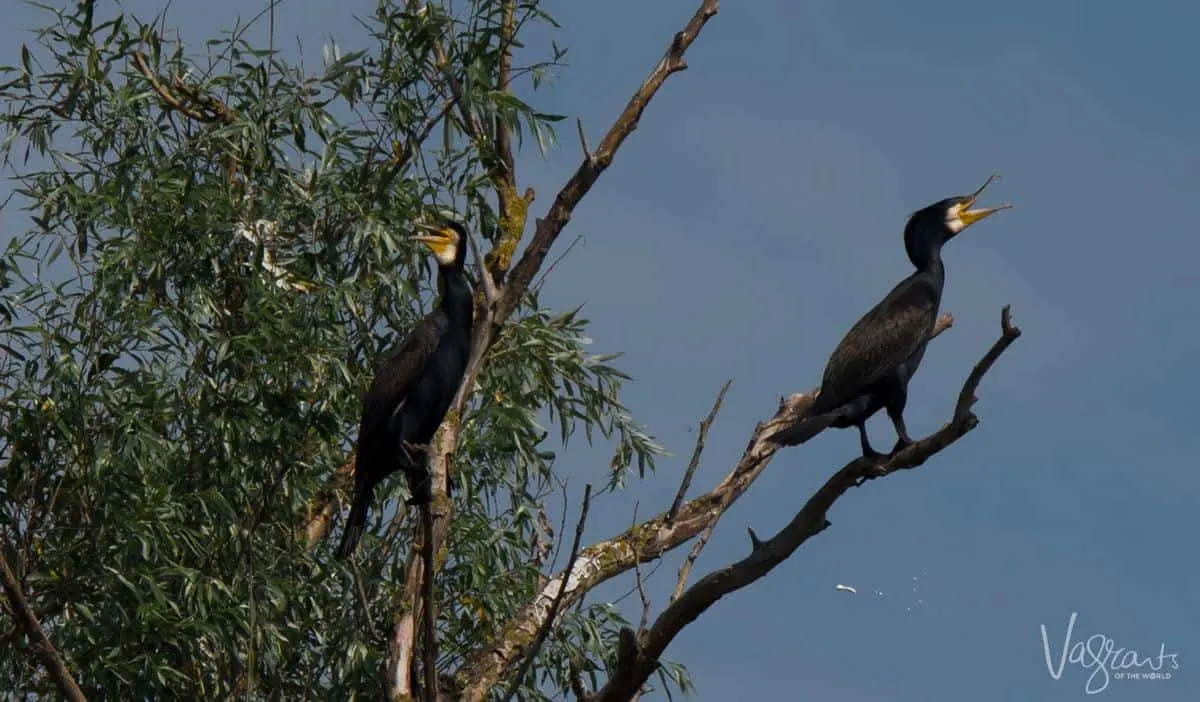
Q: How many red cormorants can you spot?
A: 0